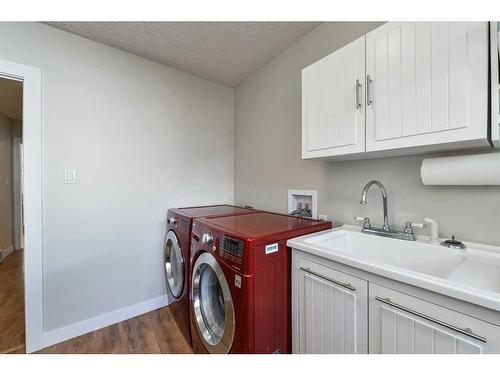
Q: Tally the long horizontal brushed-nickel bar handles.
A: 2